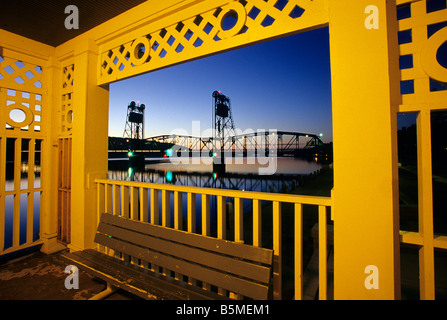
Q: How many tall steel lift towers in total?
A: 2